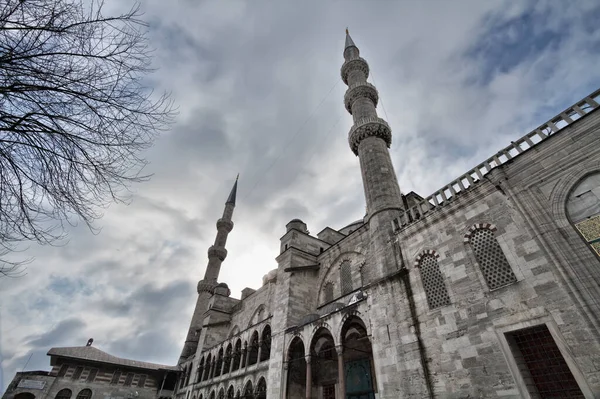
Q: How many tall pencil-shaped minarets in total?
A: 2